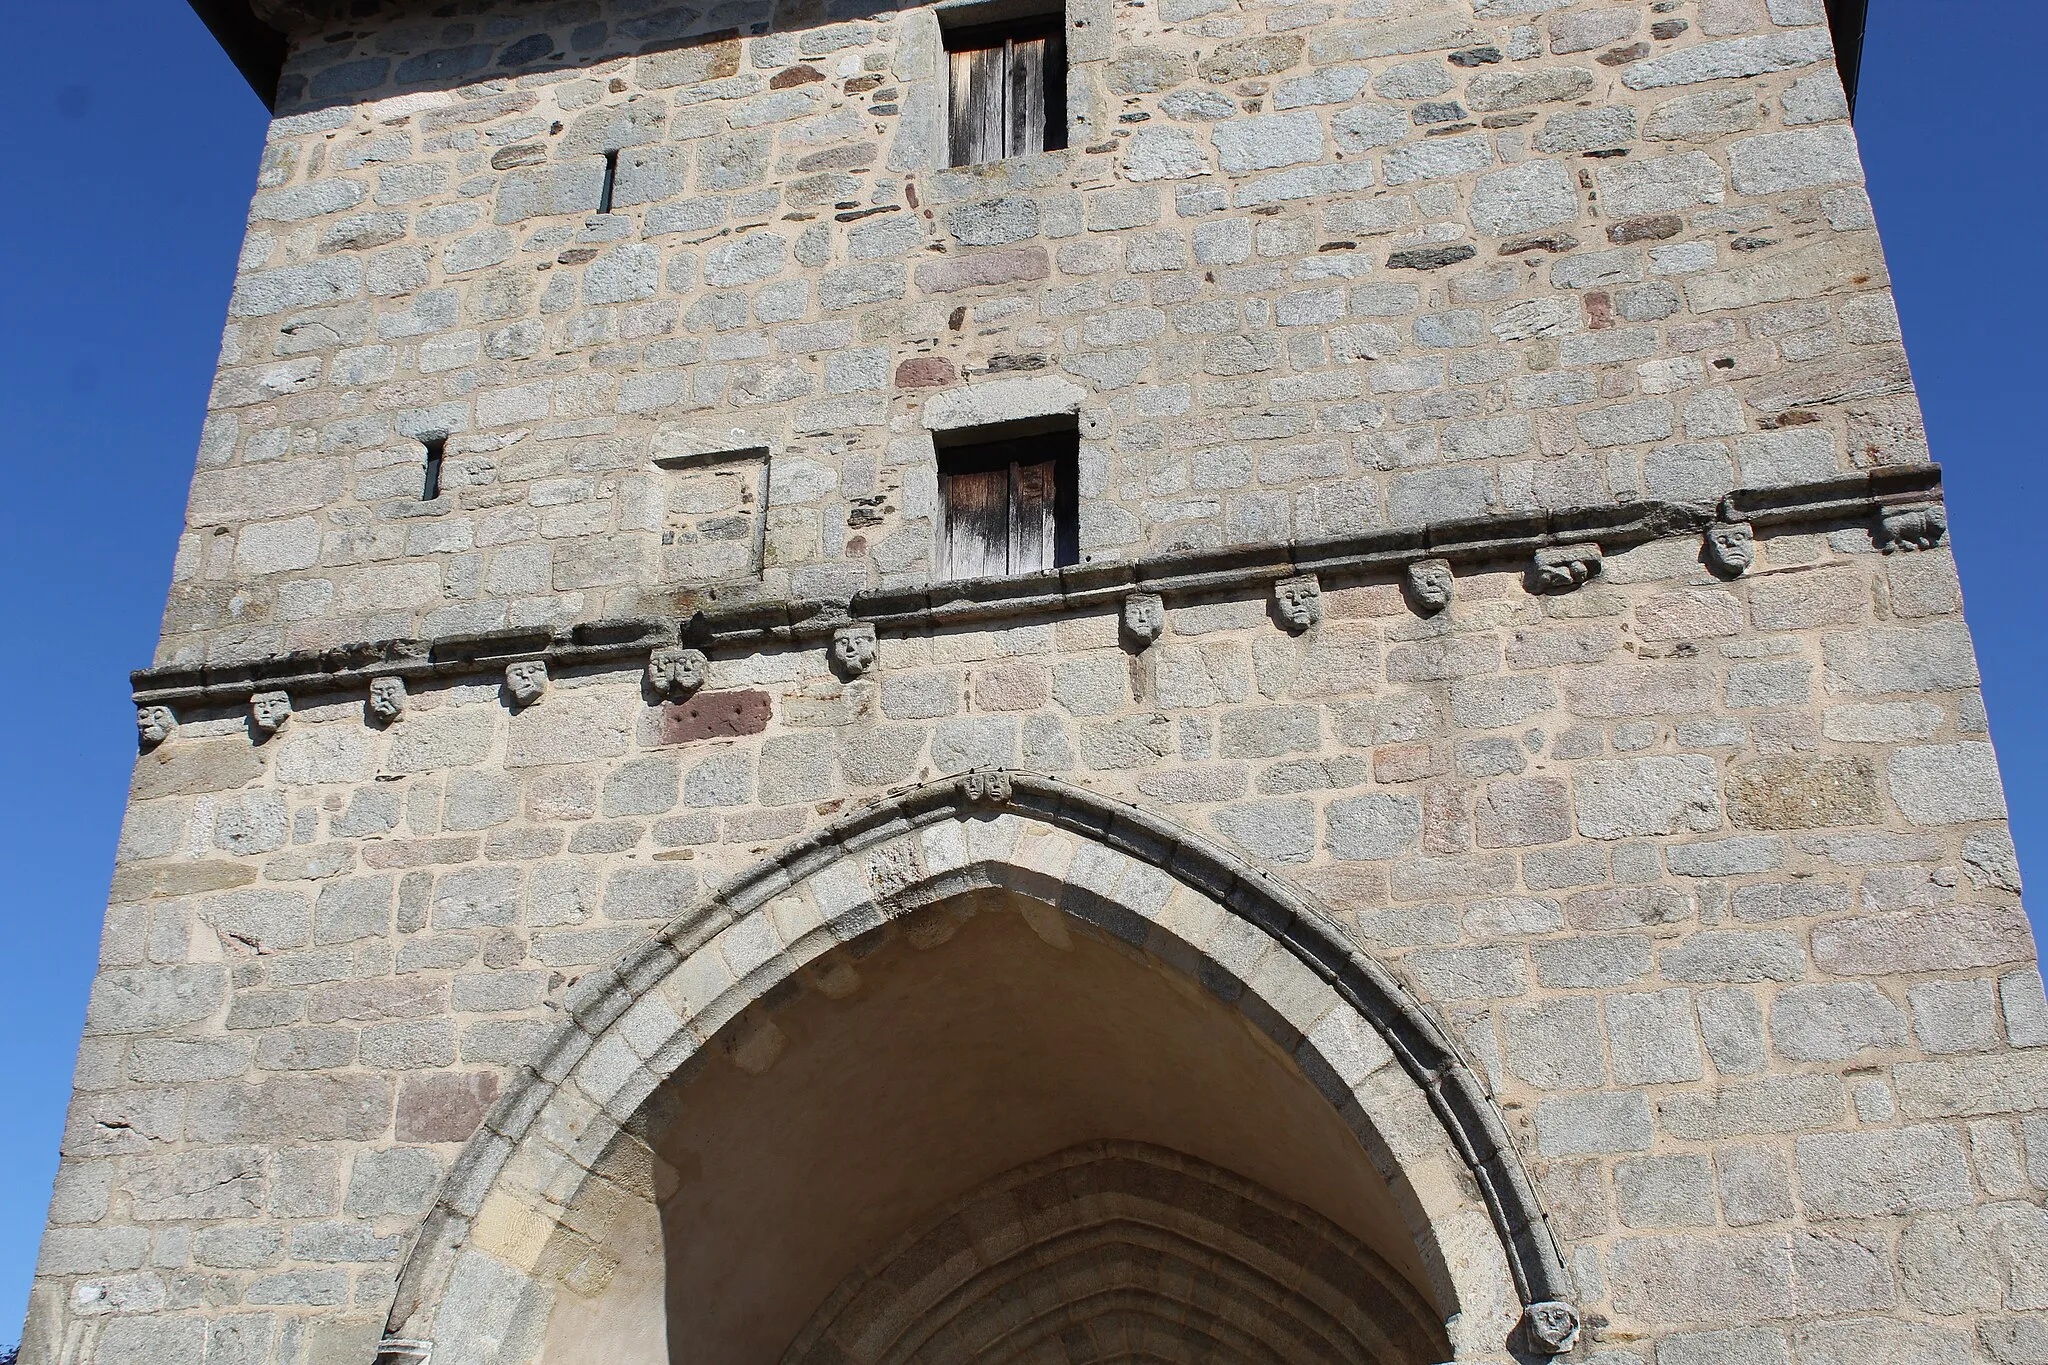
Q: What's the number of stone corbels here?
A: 12